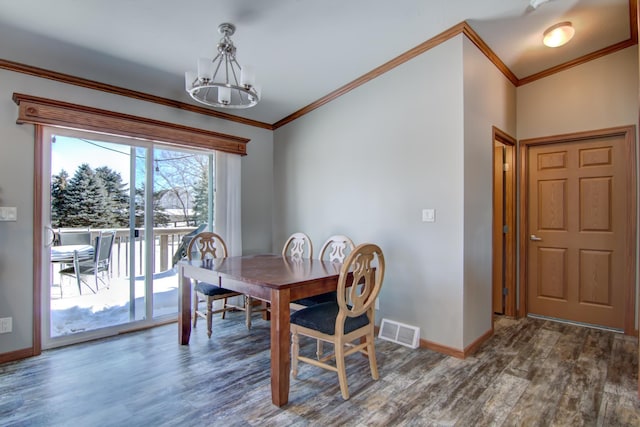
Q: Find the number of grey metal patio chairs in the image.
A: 2